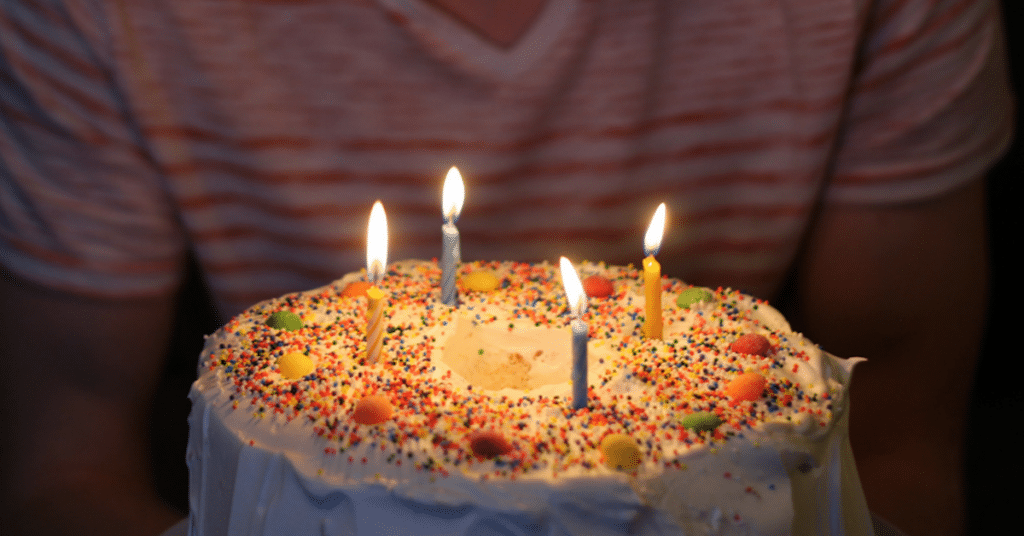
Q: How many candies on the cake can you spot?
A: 12